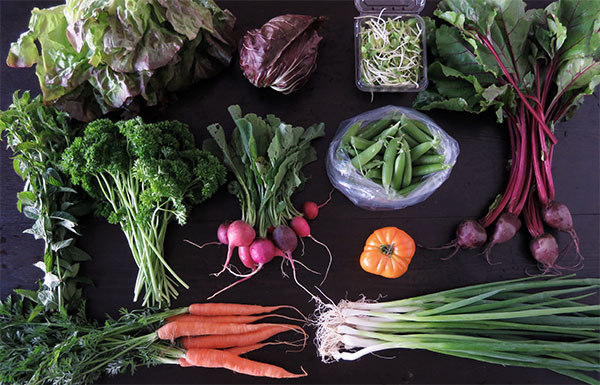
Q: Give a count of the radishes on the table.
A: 8